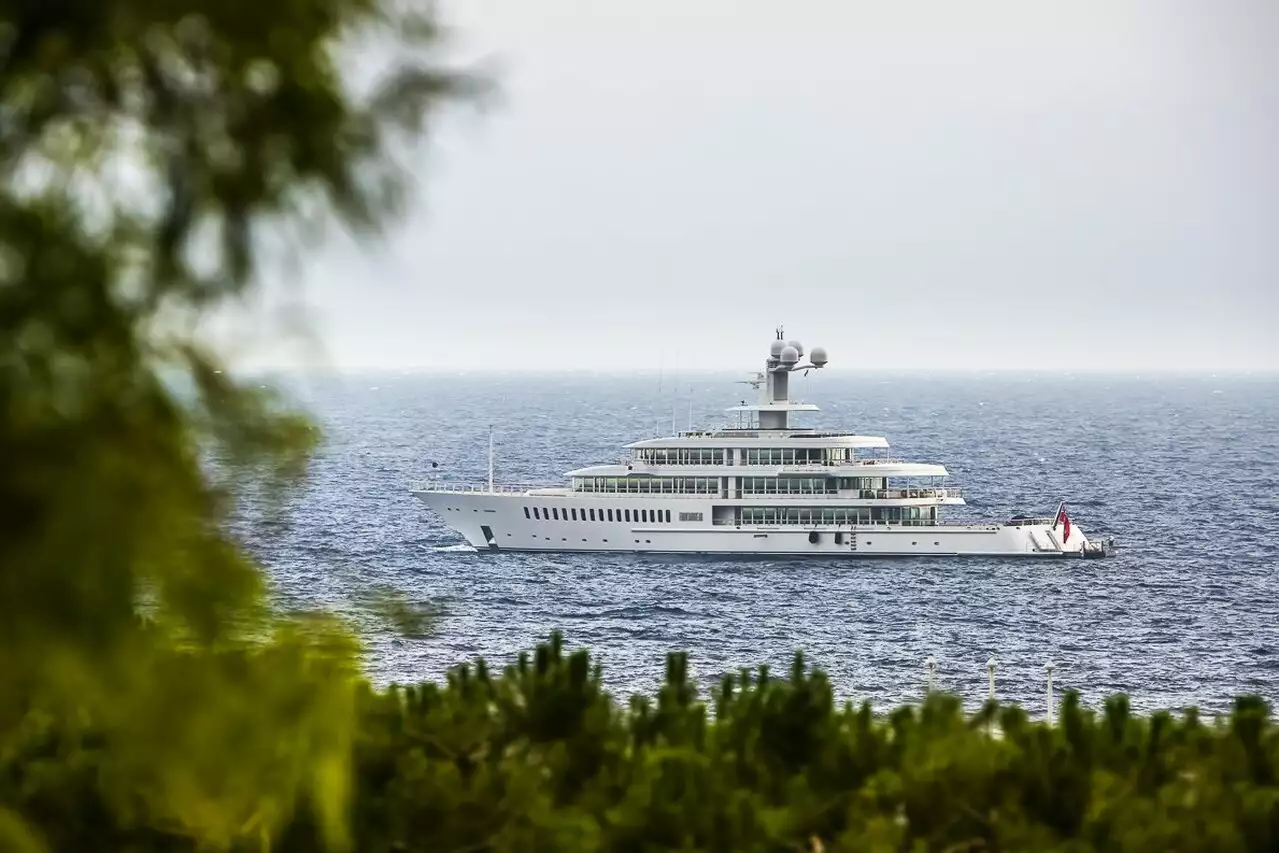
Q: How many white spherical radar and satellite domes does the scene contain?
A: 4